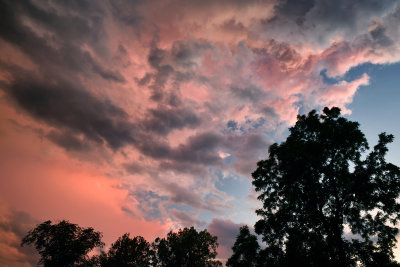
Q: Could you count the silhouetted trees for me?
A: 5